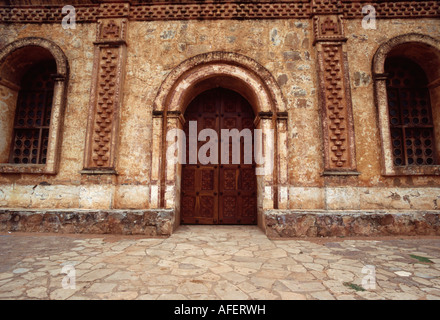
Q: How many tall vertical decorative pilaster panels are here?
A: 2